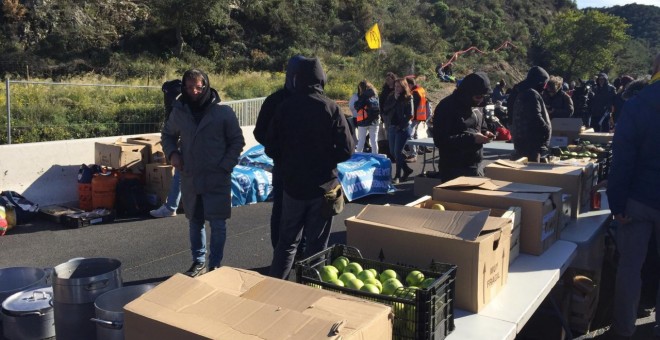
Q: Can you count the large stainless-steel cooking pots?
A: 4